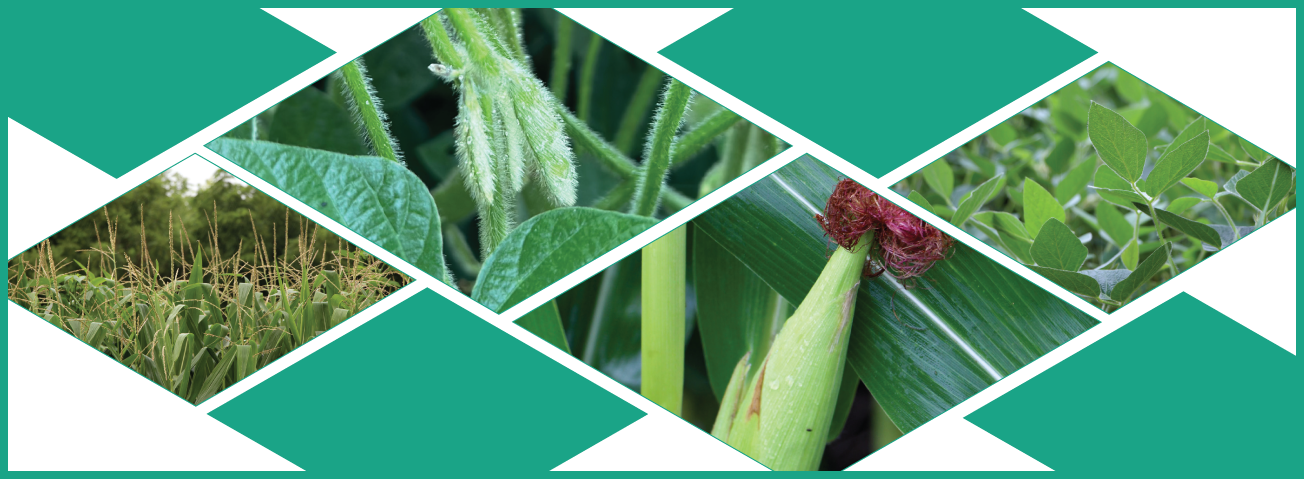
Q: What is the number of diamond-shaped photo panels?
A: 4